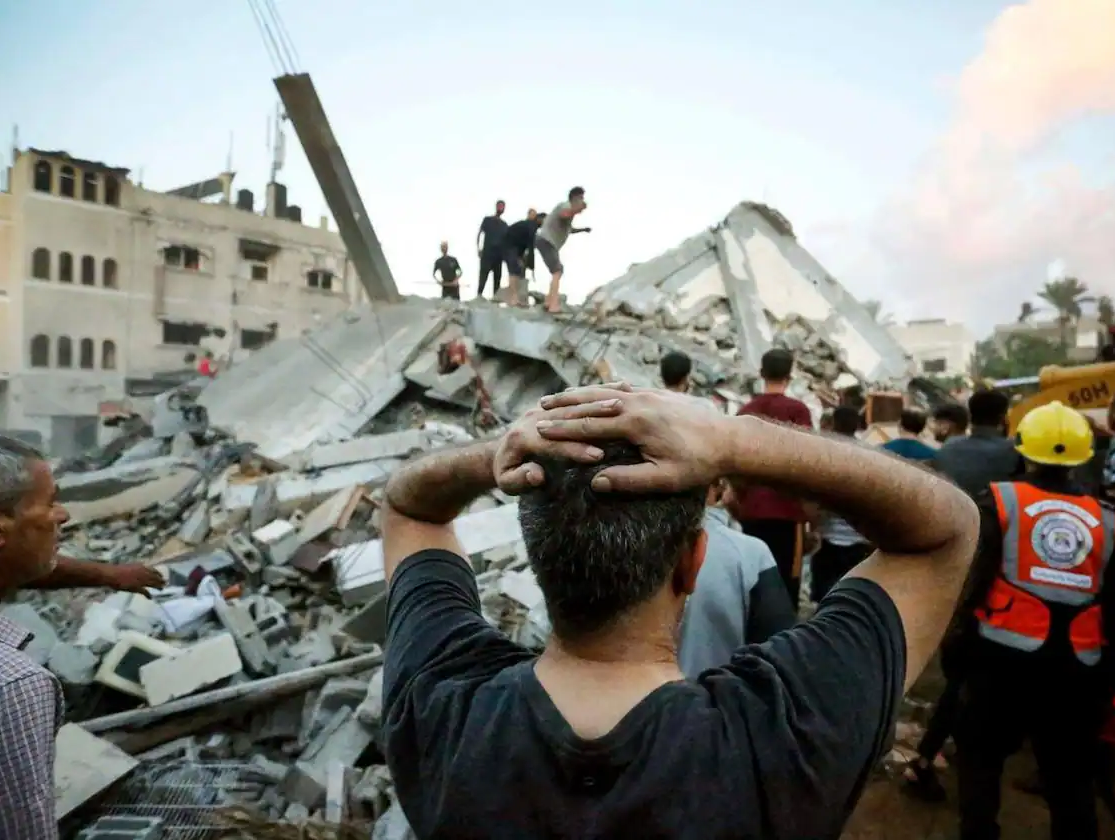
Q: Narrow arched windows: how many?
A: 12